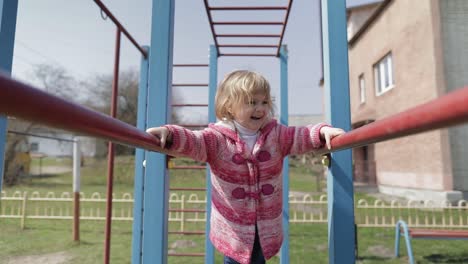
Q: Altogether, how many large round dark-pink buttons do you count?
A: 4